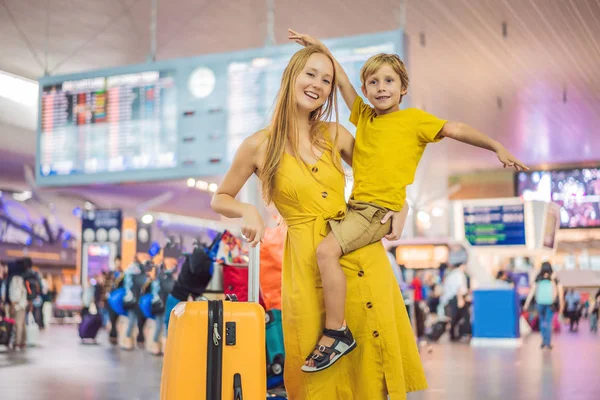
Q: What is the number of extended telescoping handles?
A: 1